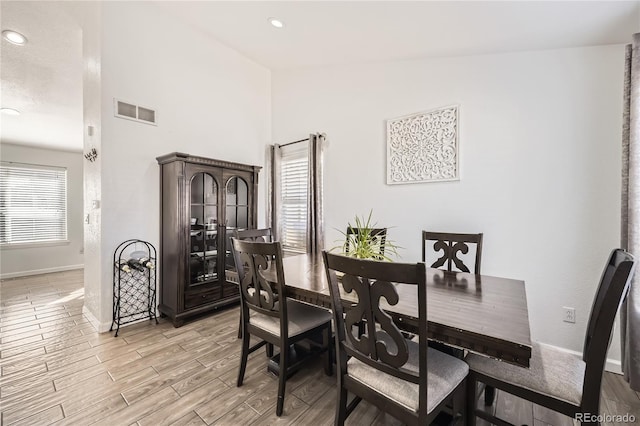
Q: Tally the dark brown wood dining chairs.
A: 6